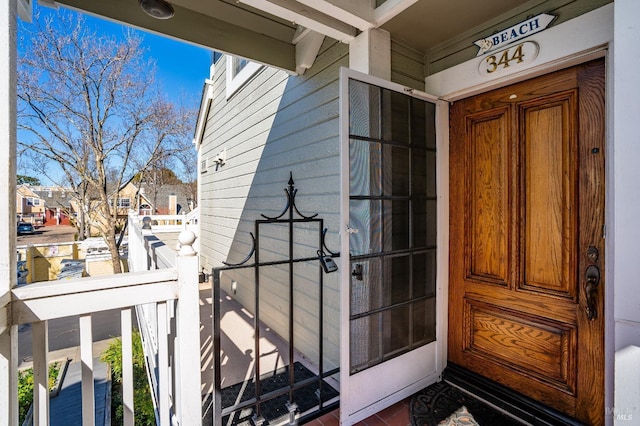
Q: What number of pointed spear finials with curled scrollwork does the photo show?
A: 1